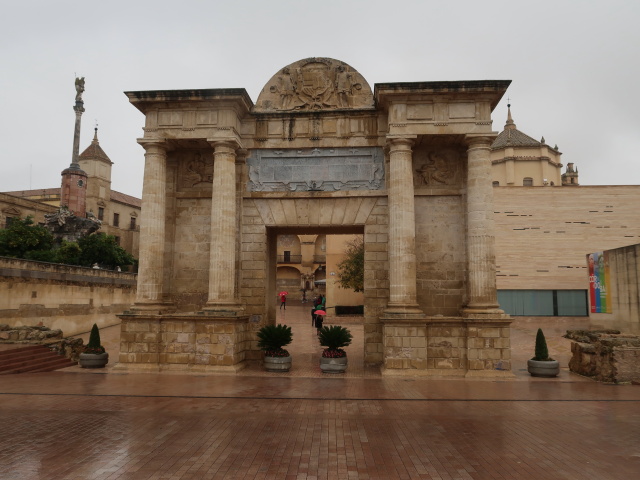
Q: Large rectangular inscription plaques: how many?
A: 1